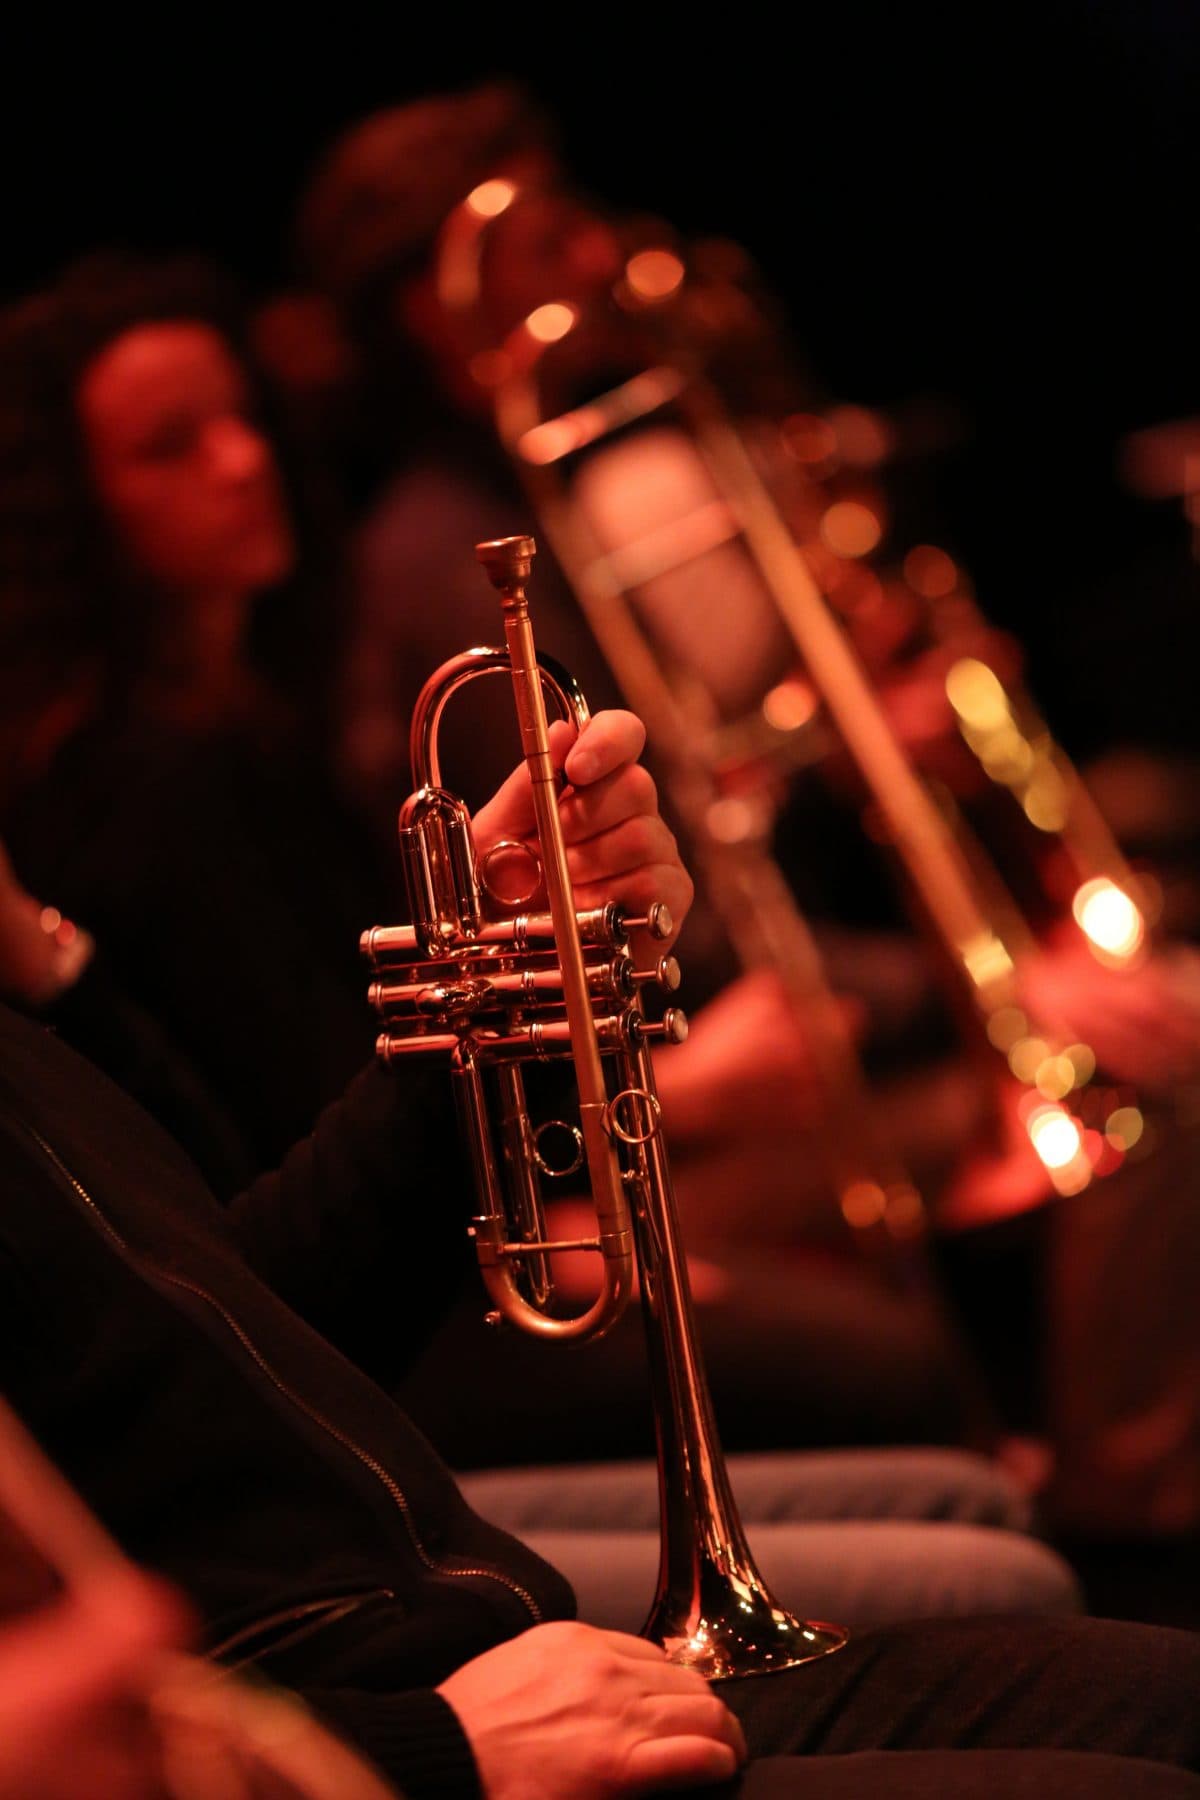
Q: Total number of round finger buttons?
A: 3